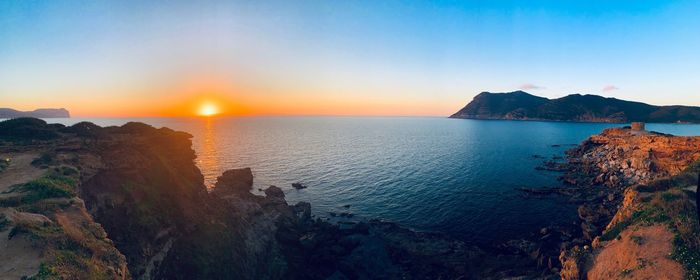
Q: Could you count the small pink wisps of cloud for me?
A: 2